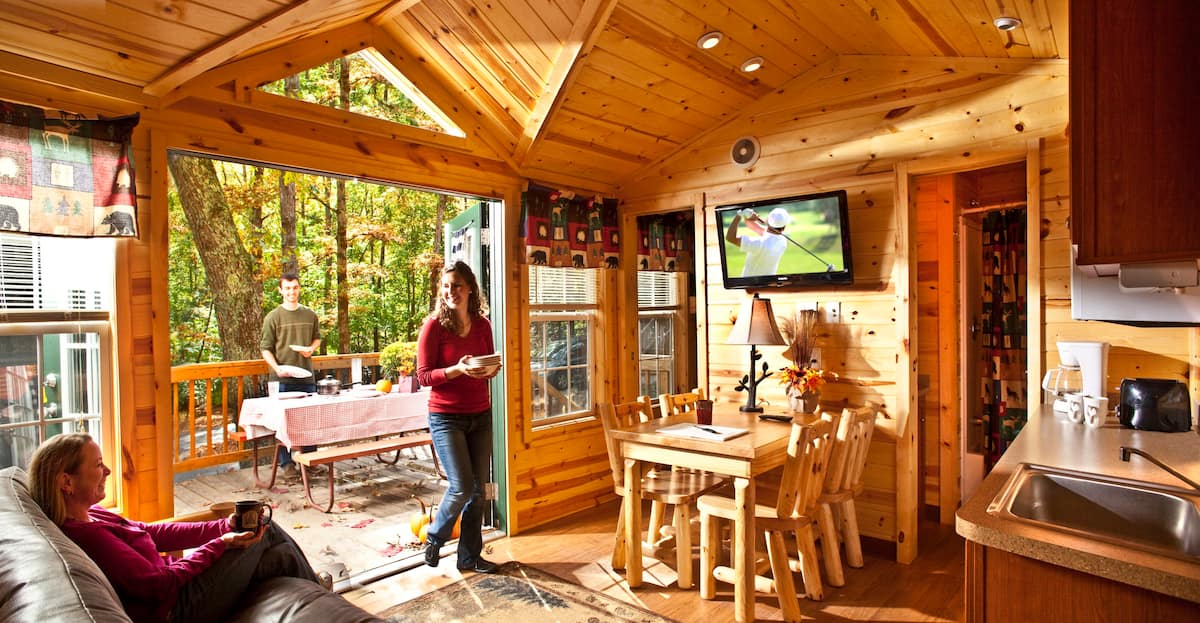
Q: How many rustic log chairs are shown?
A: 4